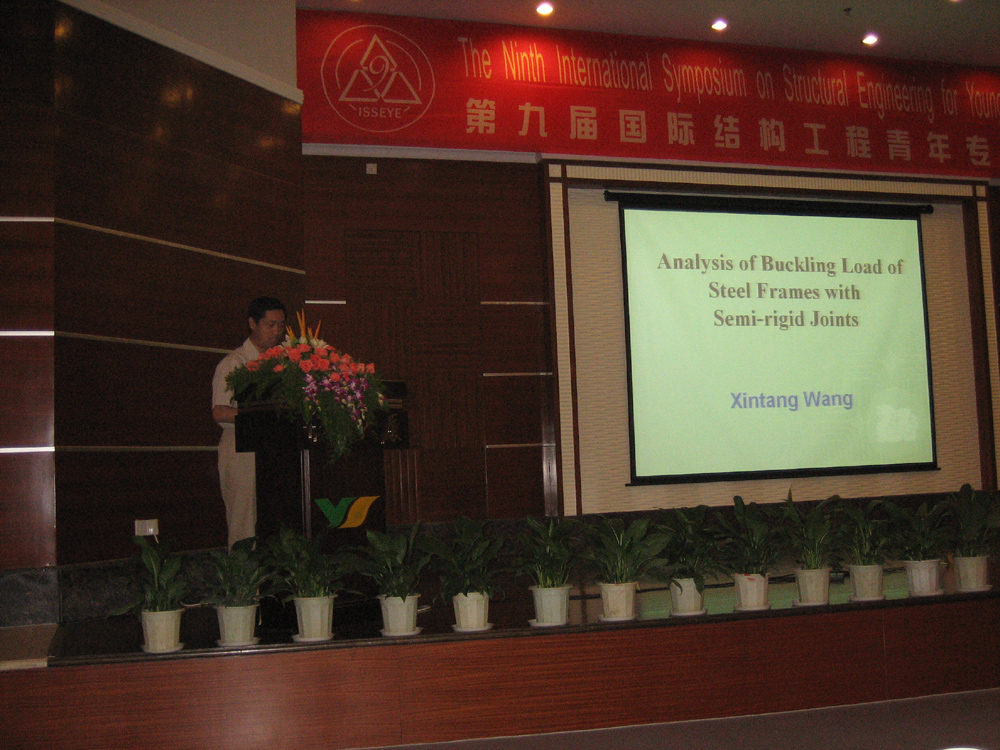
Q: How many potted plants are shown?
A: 13